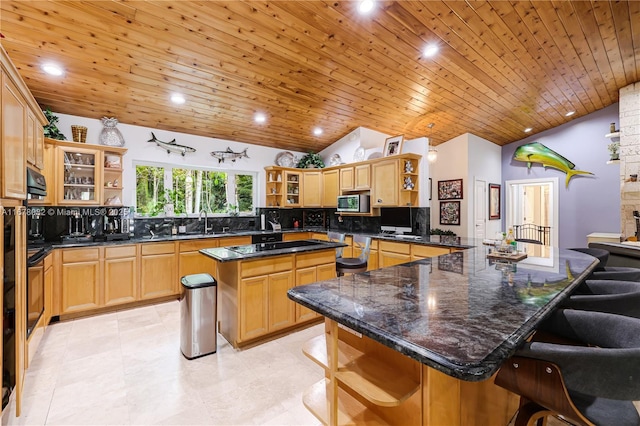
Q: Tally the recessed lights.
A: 8